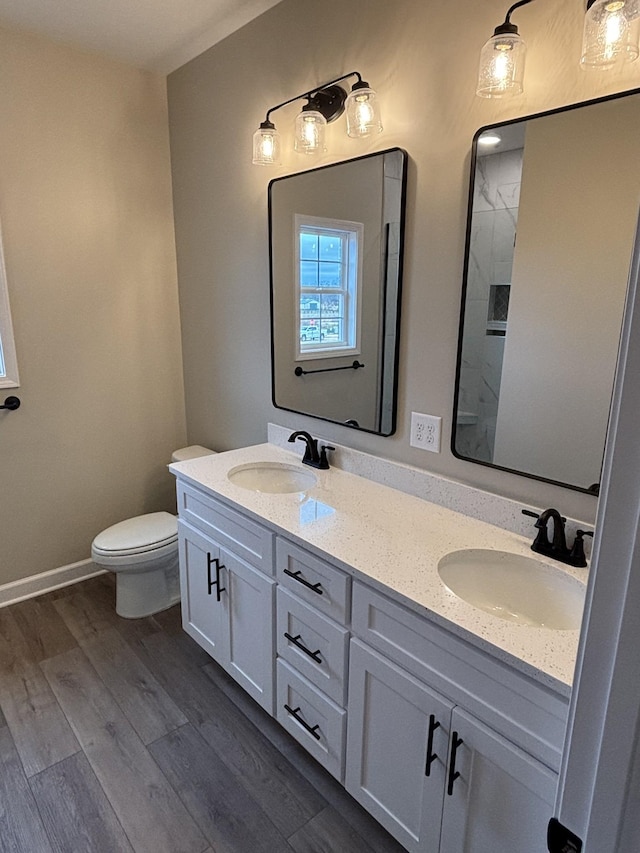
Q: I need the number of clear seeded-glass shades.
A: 5